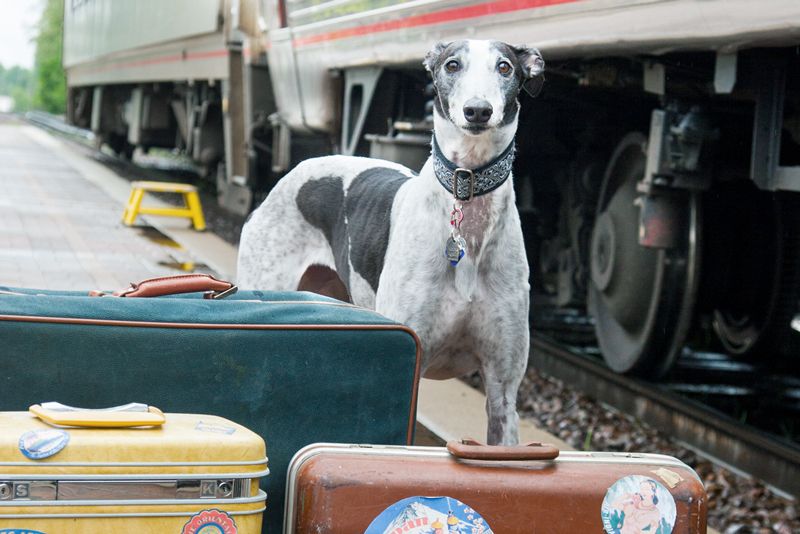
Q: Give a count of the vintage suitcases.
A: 3